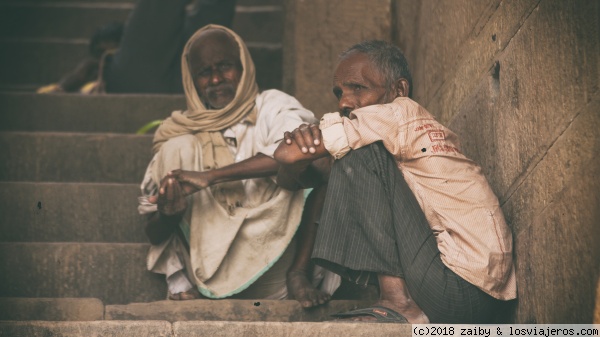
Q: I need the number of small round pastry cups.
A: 0